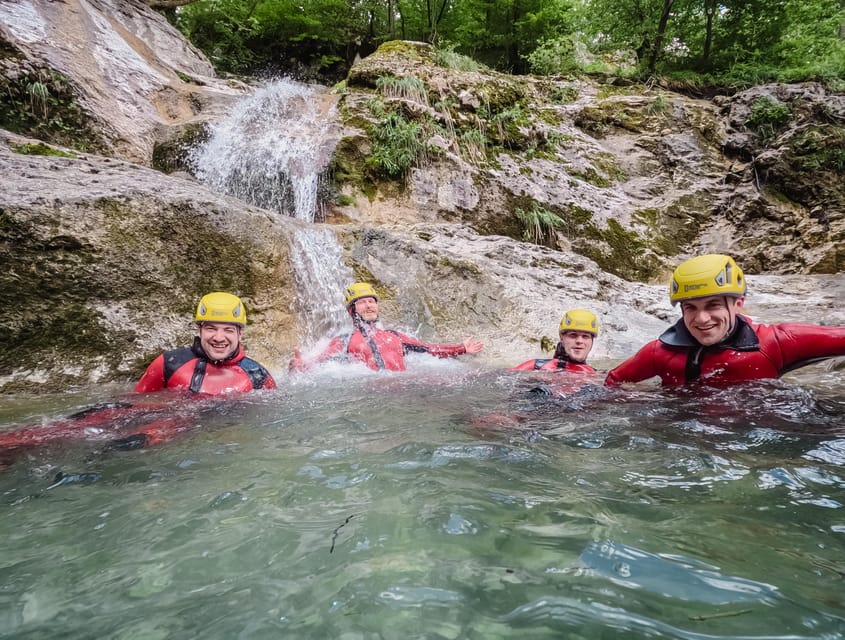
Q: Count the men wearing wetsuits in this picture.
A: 4